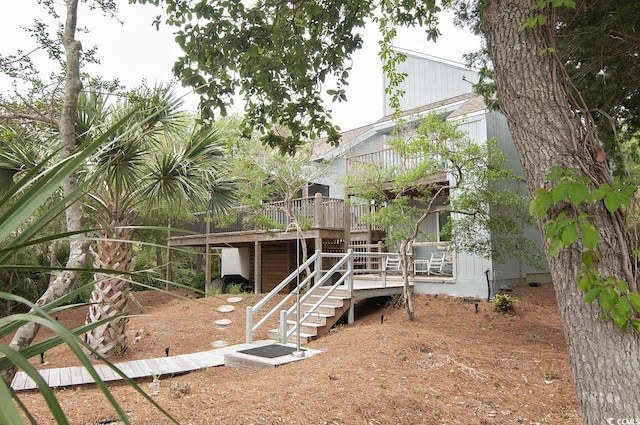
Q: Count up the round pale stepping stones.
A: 4